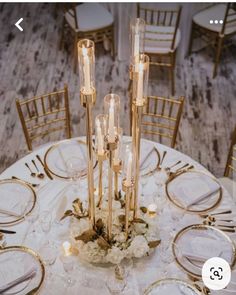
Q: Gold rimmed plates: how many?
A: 7